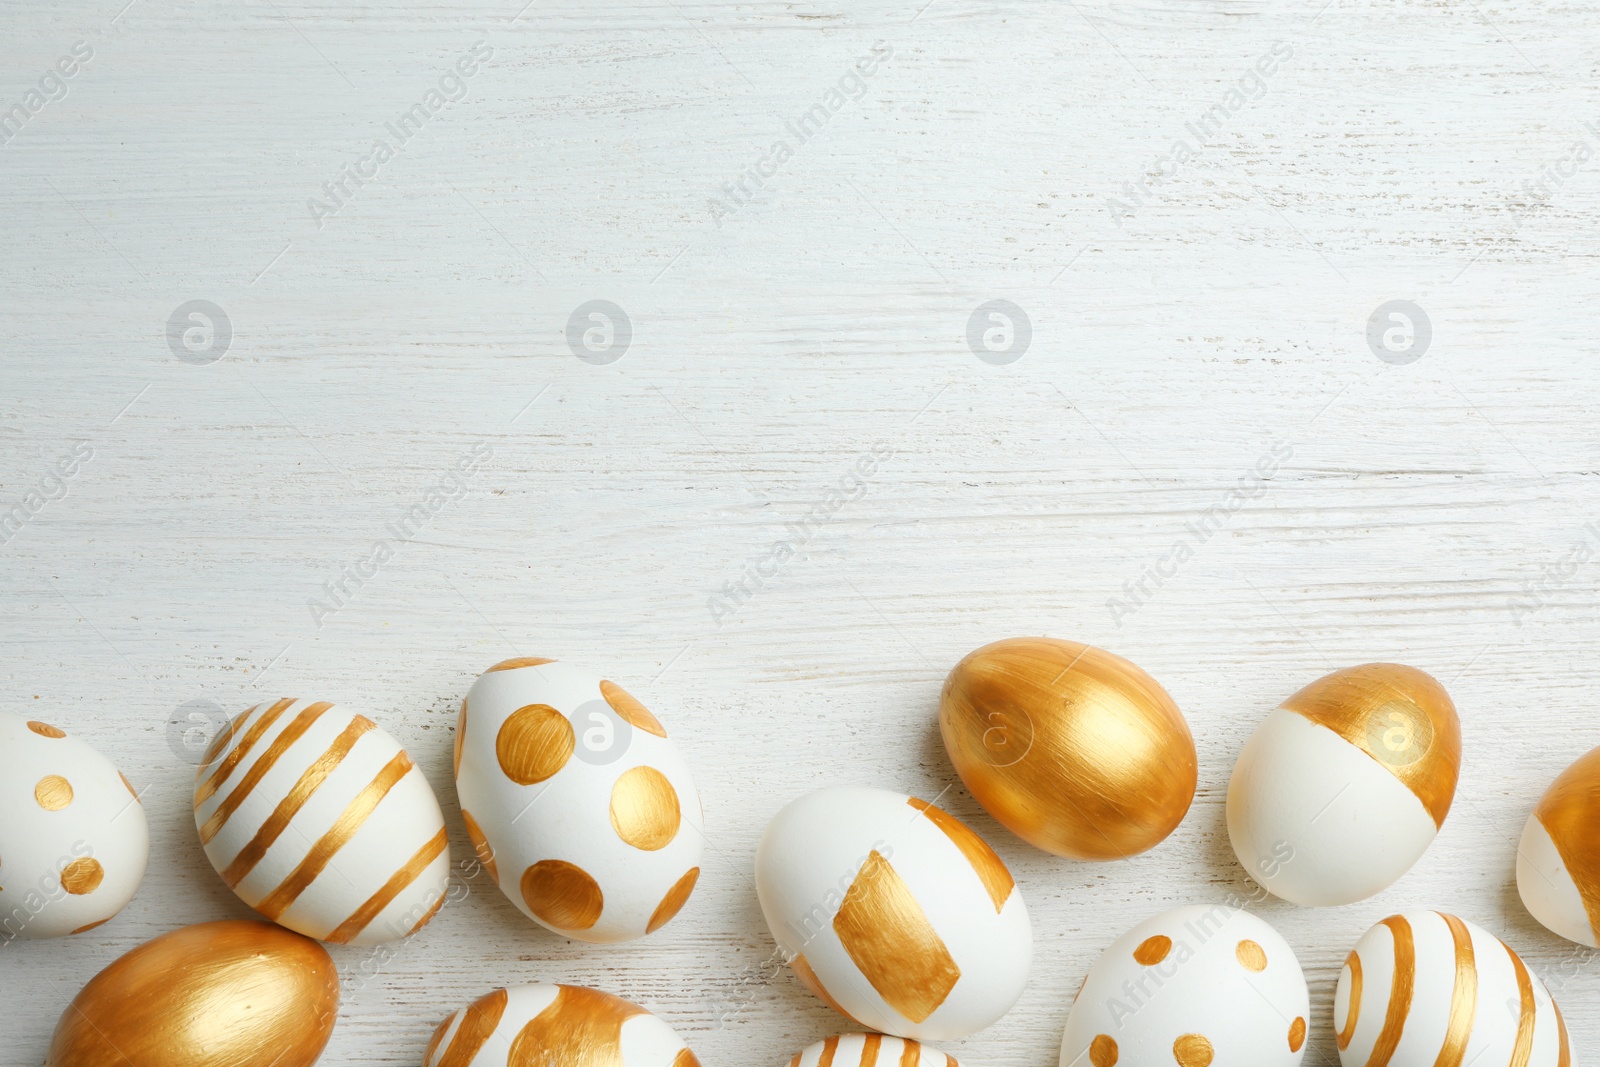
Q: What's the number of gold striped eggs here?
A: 3